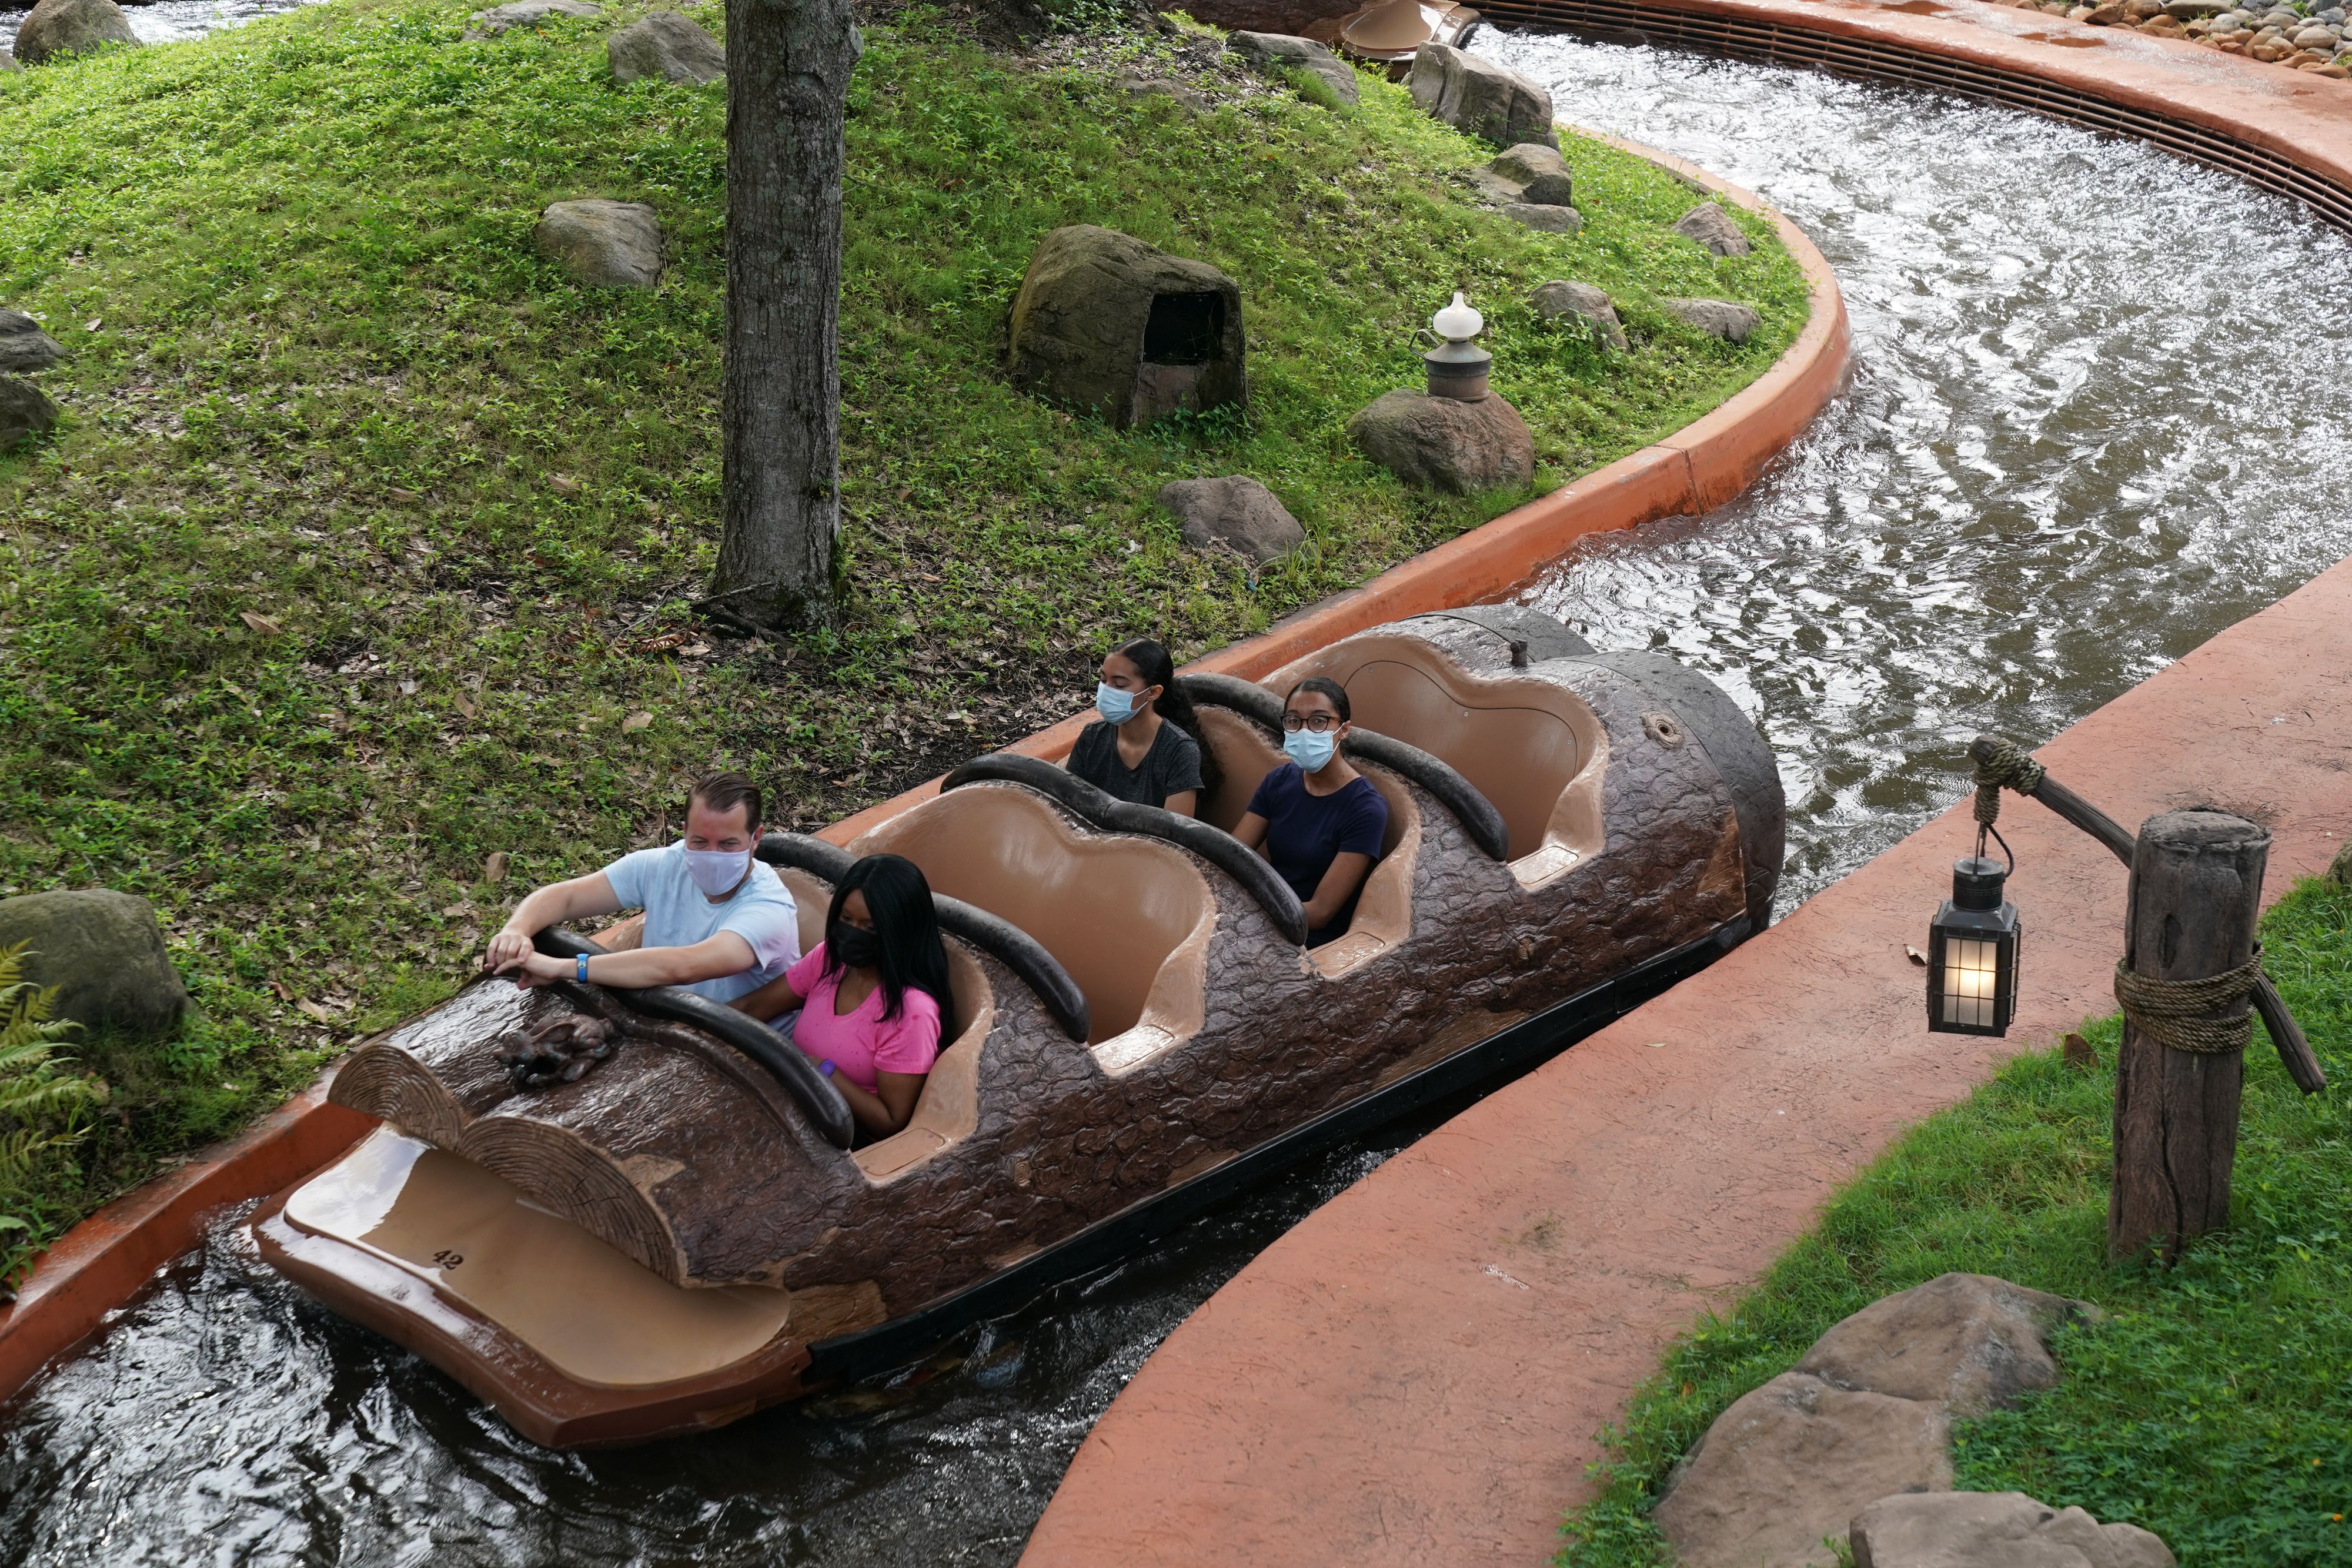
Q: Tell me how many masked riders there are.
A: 4